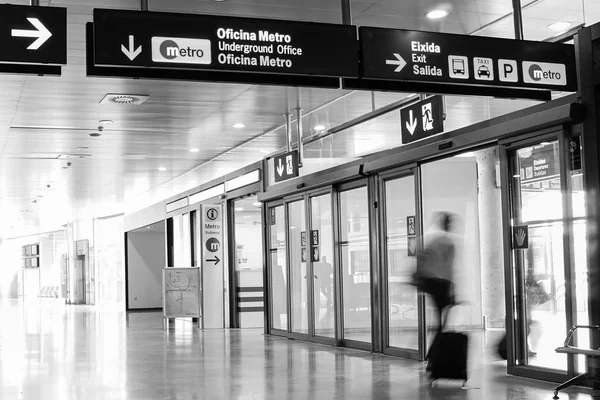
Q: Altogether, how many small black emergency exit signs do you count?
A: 2